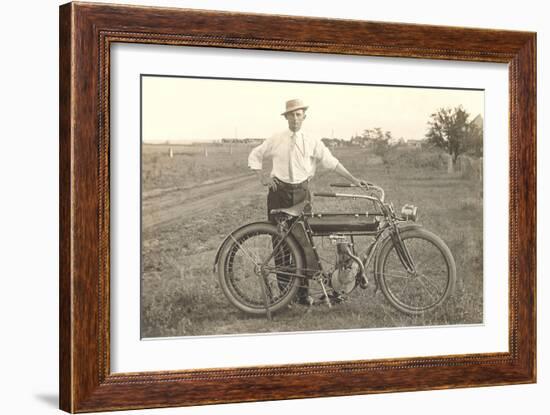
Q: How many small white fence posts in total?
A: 3